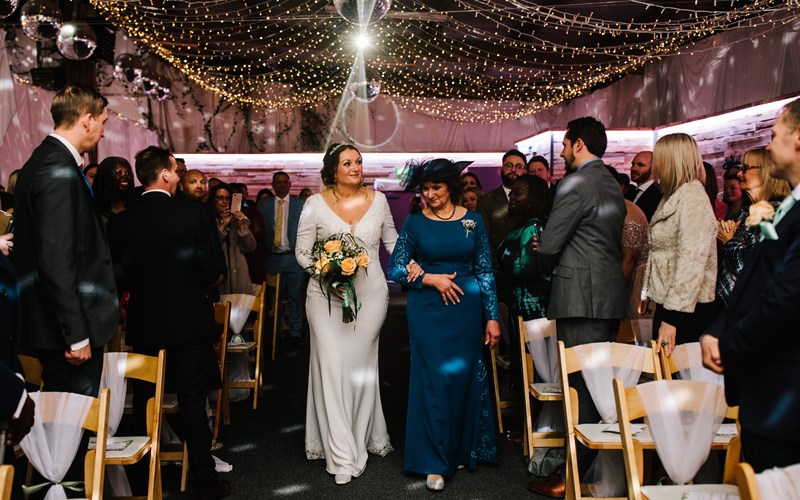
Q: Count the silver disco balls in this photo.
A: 8